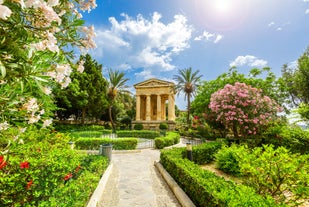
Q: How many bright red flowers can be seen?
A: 5